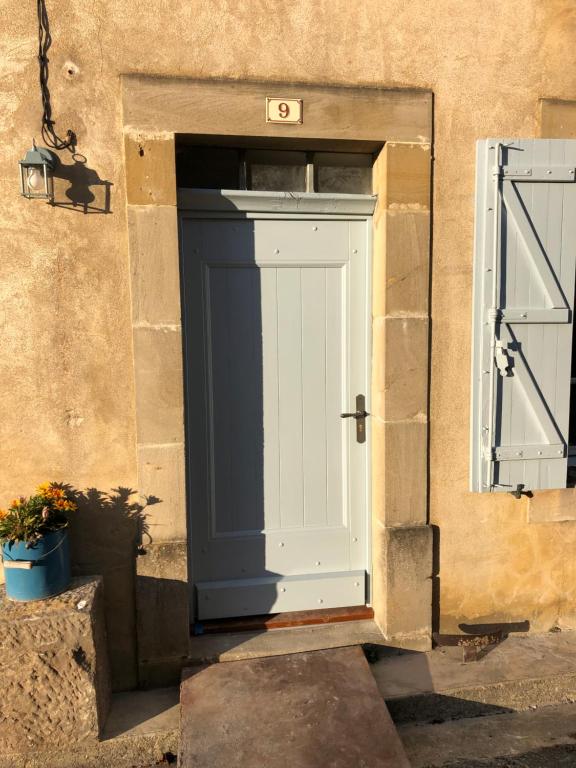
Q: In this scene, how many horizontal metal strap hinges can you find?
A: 3